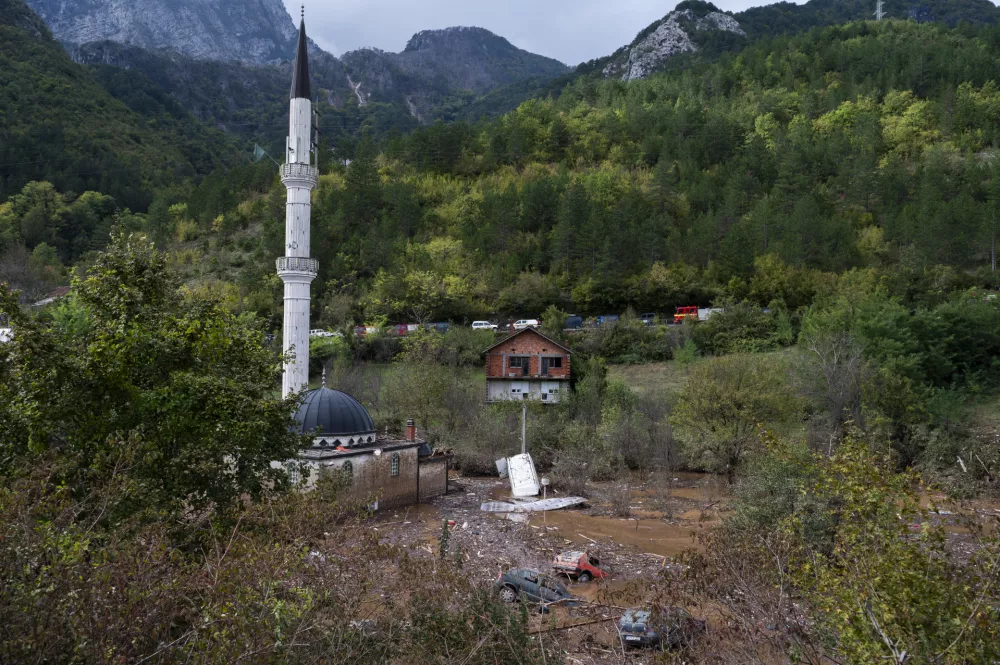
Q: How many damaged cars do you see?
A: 3